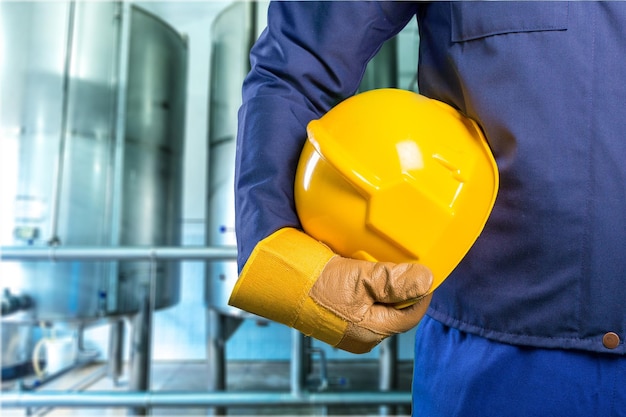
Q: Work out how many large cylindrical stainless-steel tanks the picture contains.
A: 2